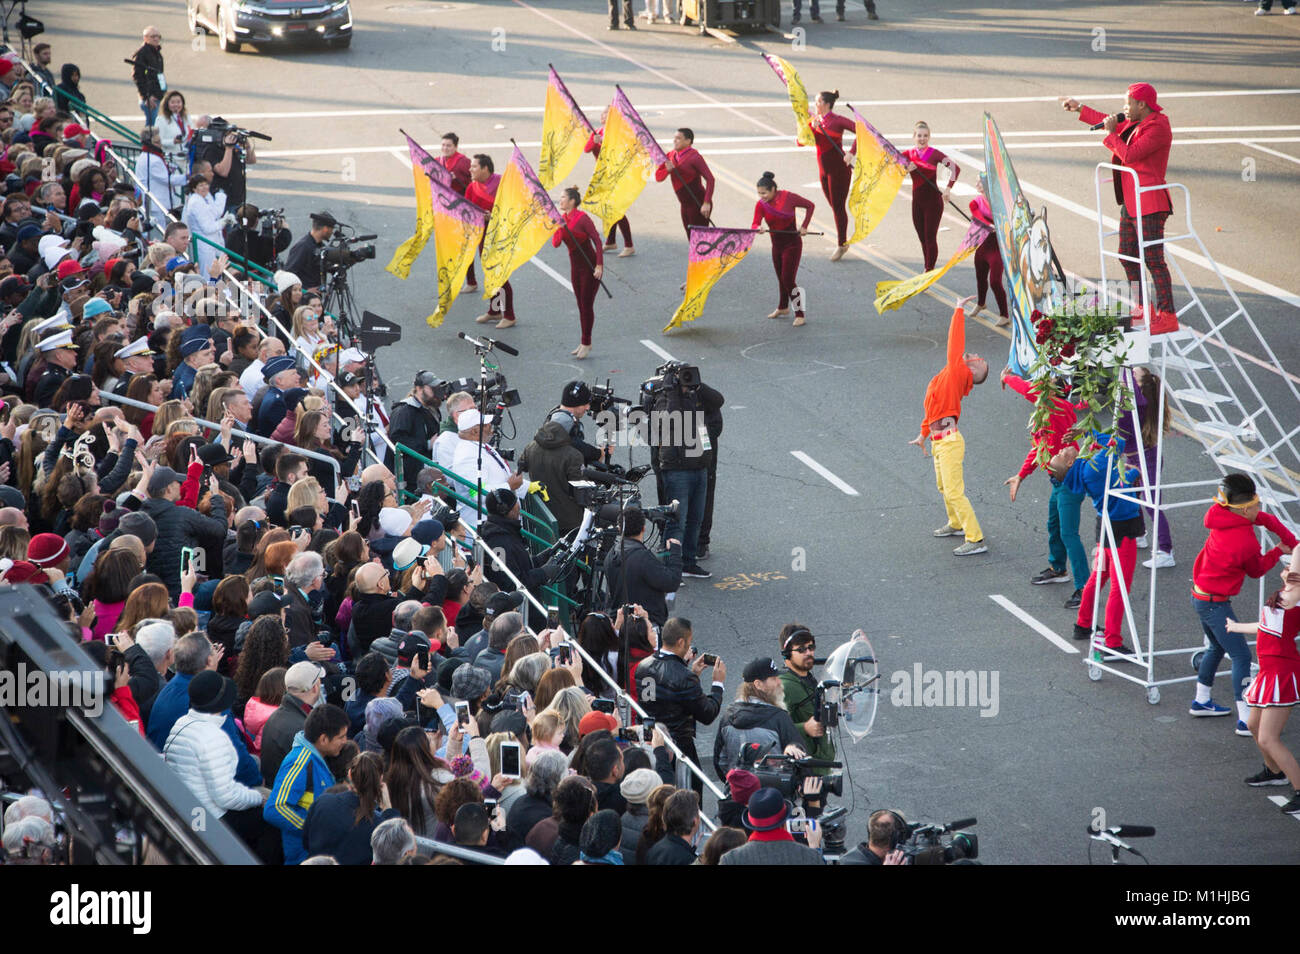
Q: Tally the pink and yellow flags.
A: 9